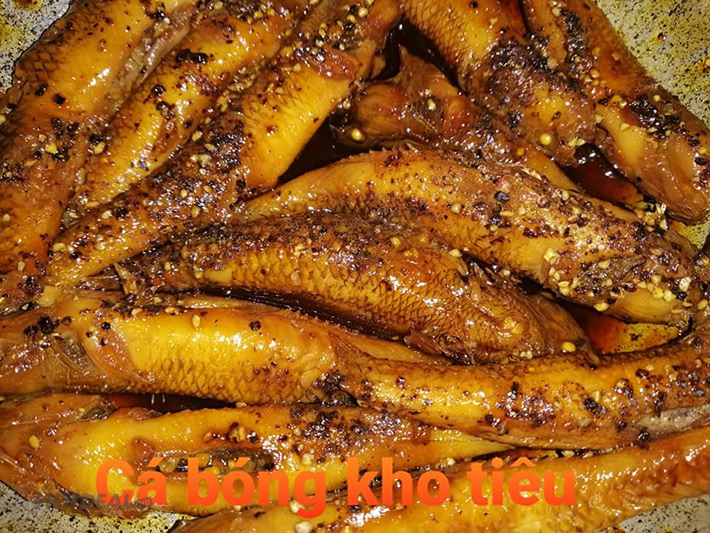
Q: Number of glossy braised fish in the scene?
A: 12